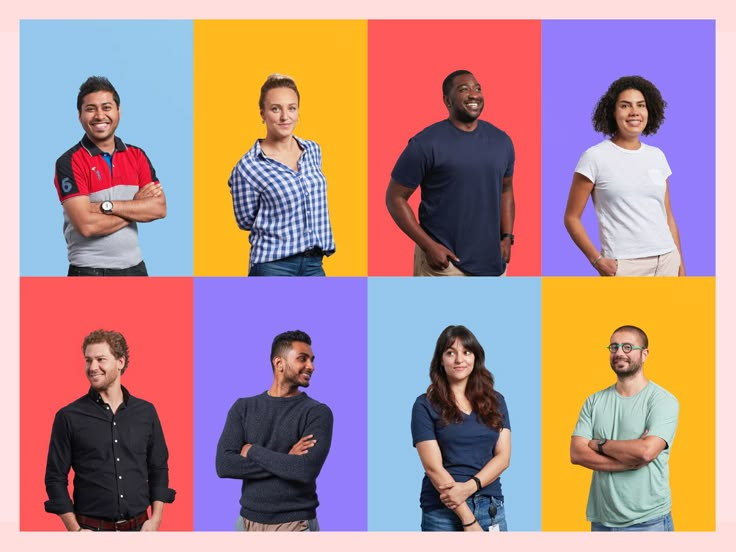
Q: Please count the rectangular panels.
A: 8